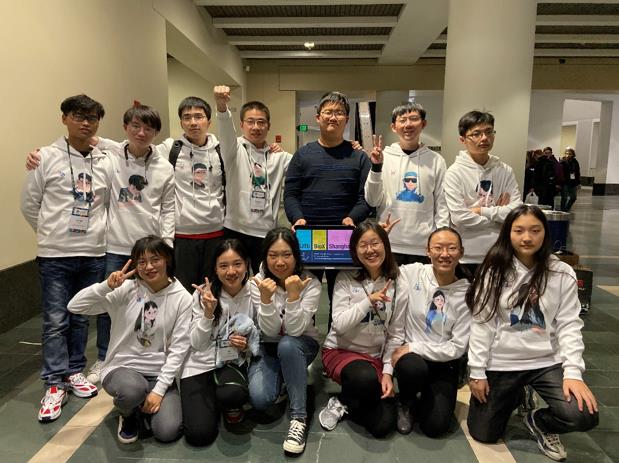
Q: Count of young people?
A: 13